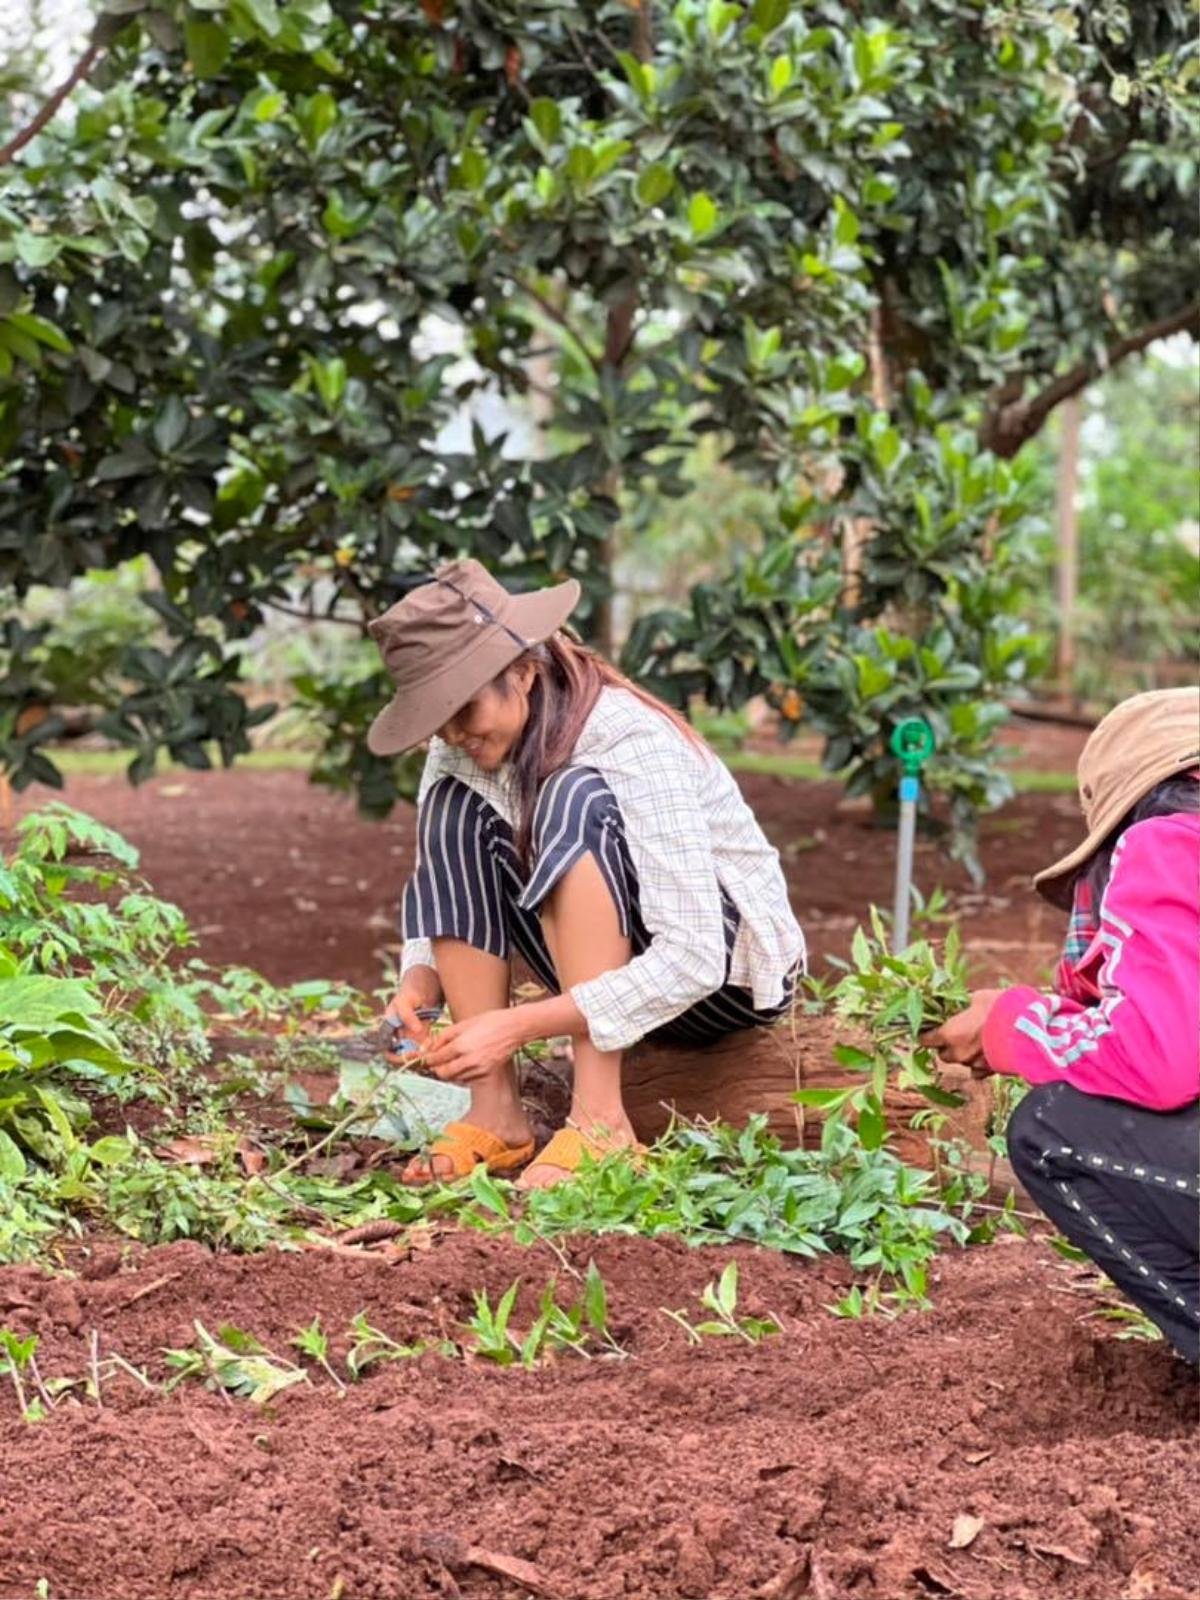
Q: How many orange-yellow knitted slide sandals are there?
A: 2